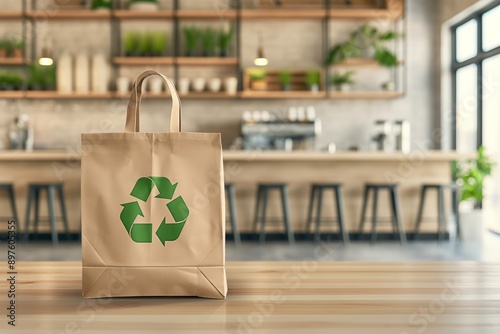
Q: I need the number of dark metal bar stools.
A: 7